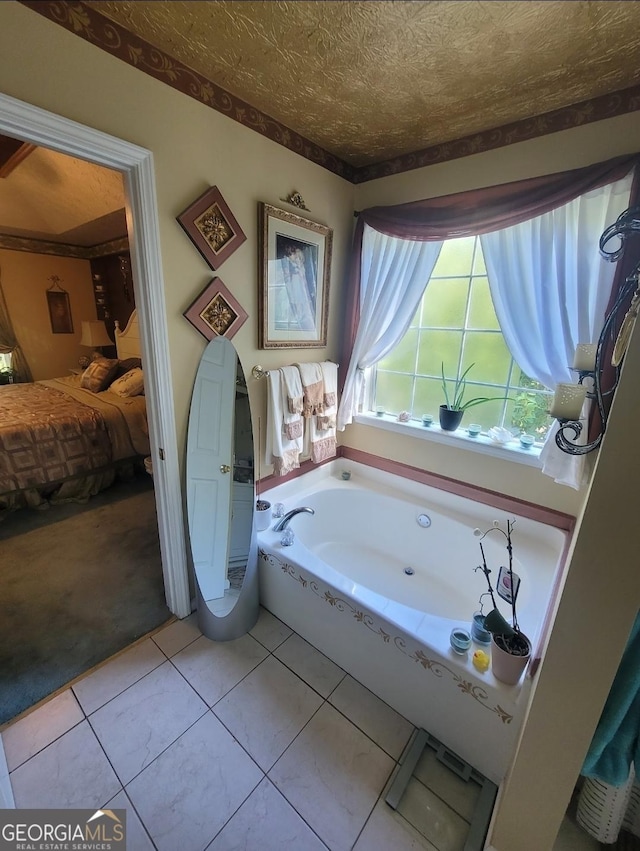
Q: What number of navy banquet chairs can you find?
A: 0